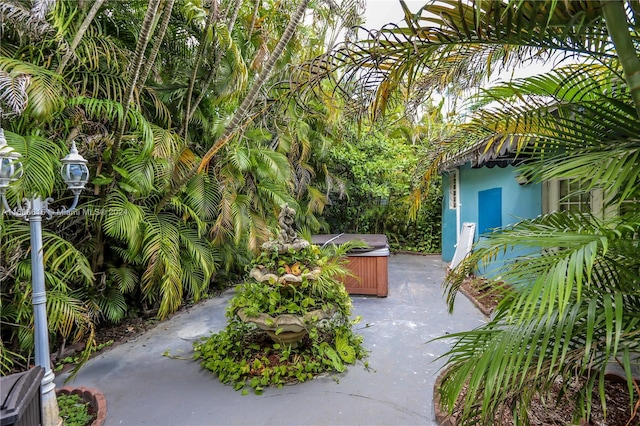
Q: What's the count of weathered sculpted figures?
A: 1